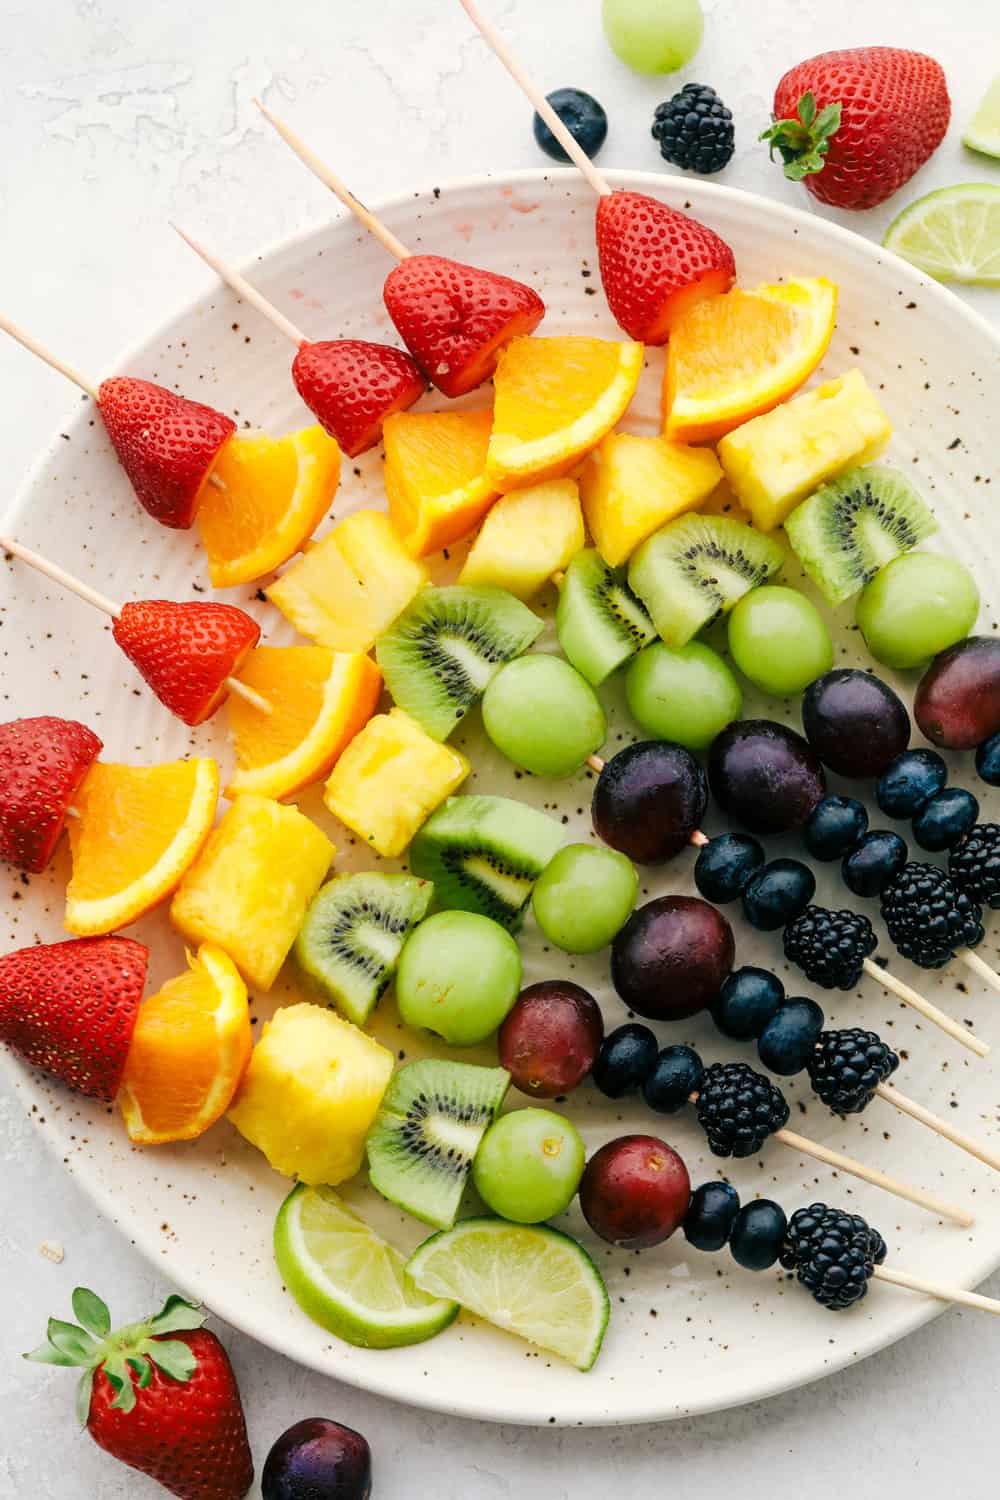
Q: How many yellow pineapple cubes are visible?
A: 7